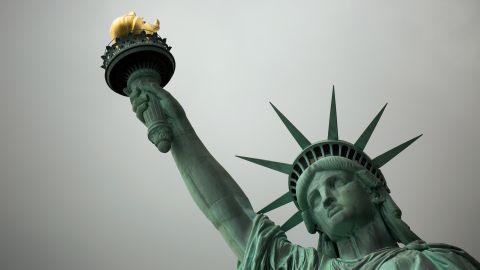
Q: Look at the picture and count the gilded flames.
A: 1